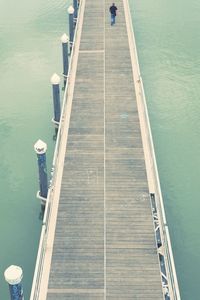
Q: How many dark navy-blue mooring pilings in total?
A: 6